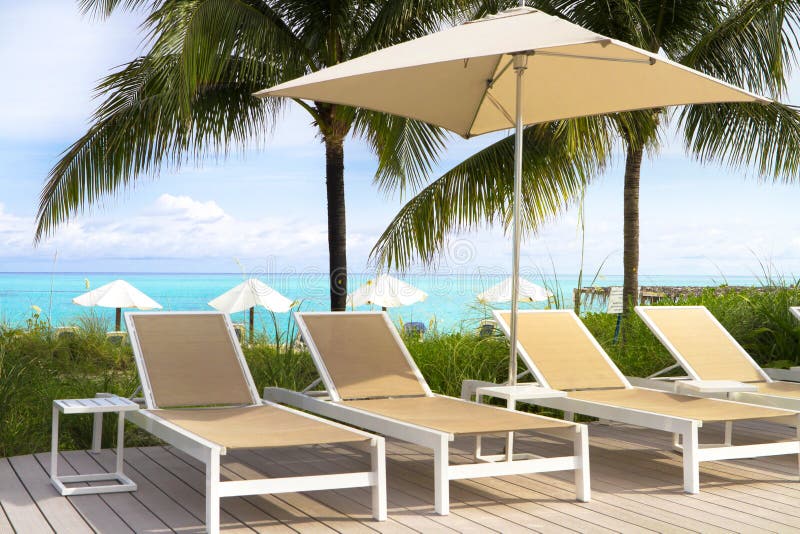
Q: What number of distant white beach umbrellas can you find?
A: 4